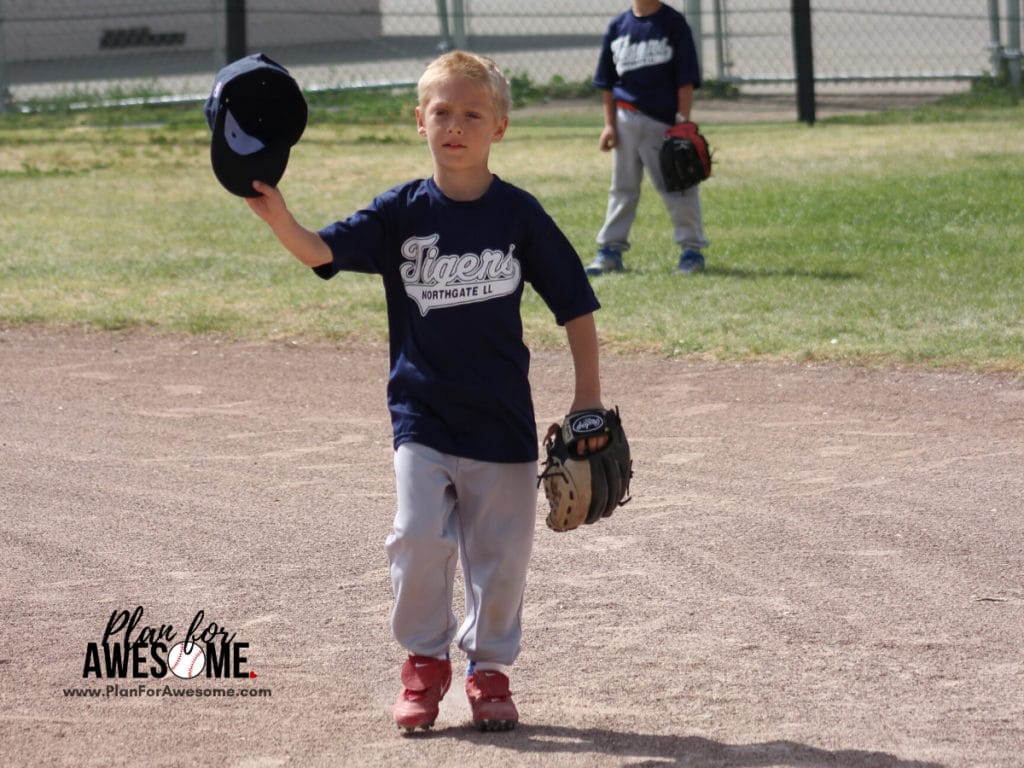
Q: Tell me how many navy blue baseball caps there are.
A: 1